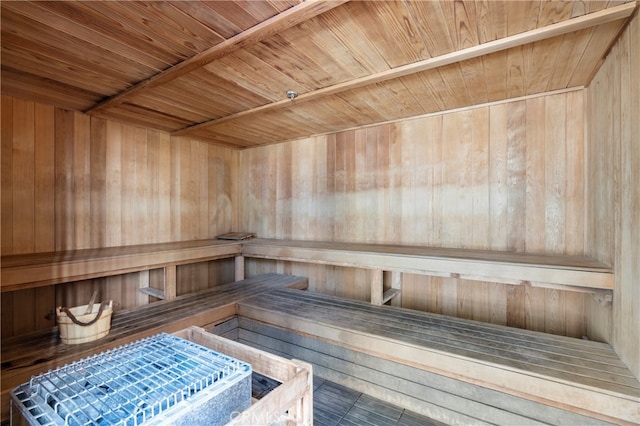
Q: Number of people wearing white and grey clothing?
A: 0